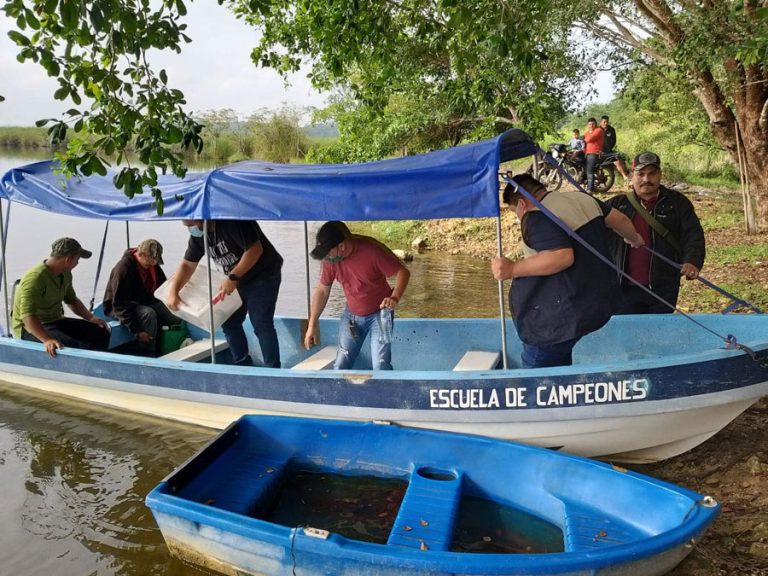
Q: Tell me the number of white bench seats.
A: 3